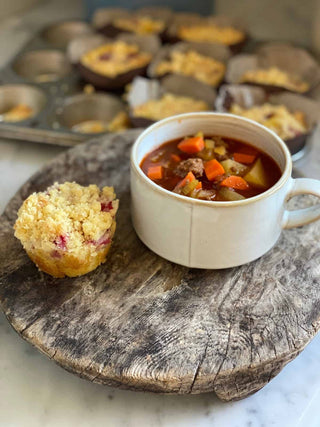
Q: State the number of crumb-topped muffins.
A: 8